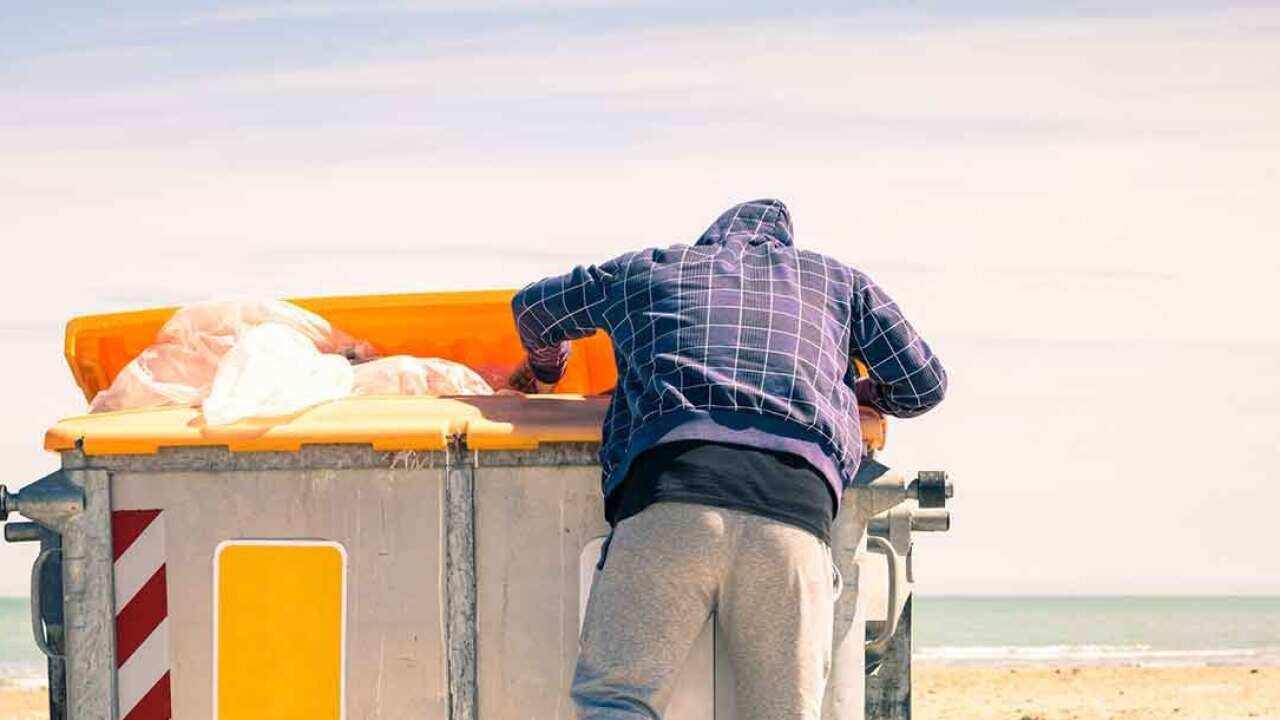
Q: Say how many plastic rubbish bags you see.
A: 3